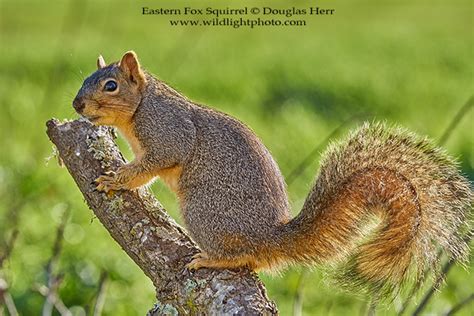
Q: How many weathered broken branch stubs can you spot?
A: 1